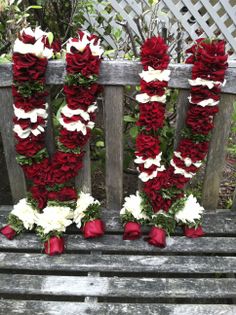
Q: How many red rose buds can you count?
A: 6